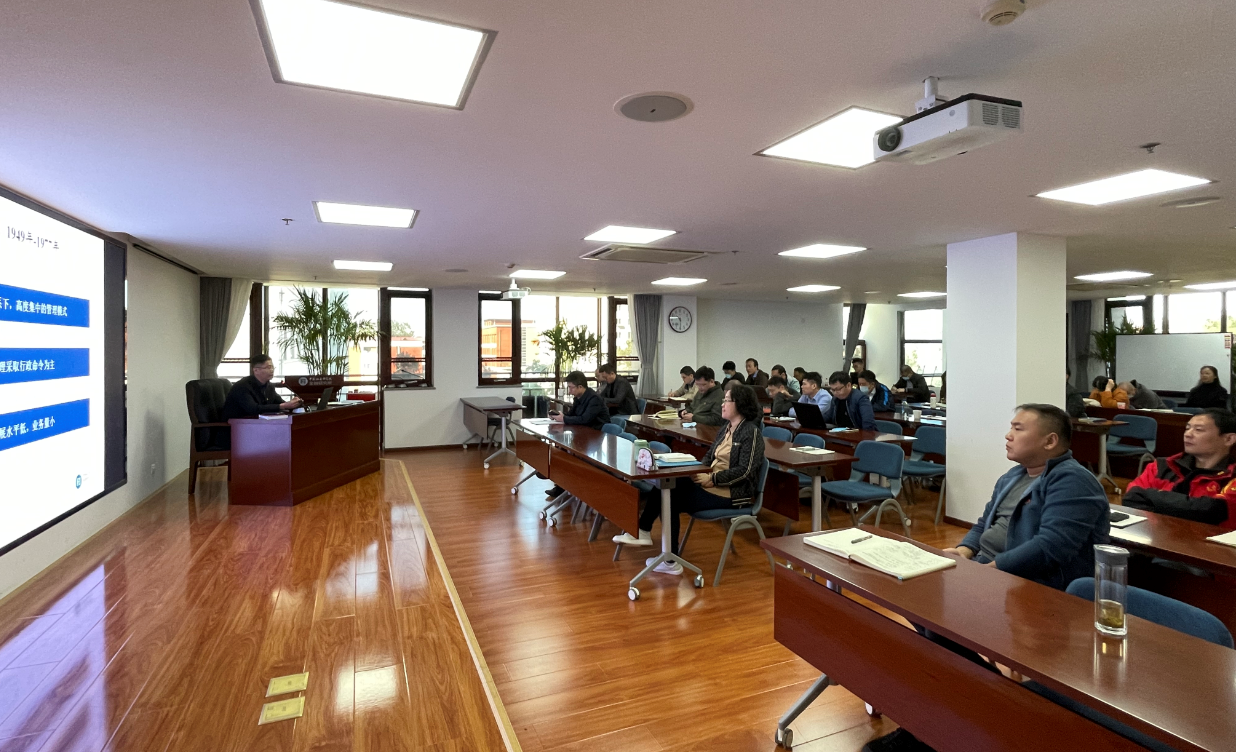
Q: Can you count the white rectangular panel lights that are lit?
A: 13